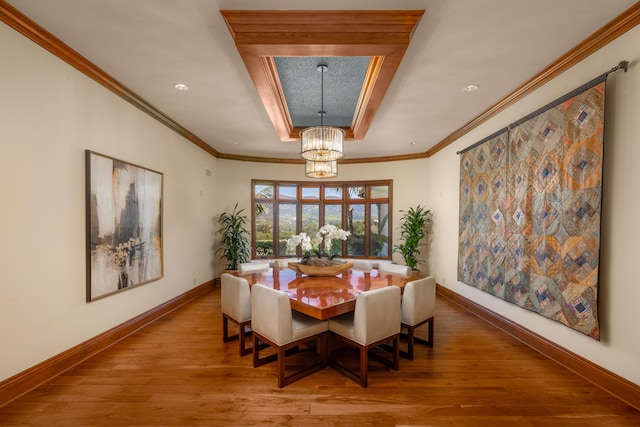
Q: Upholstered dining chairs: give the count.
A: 8